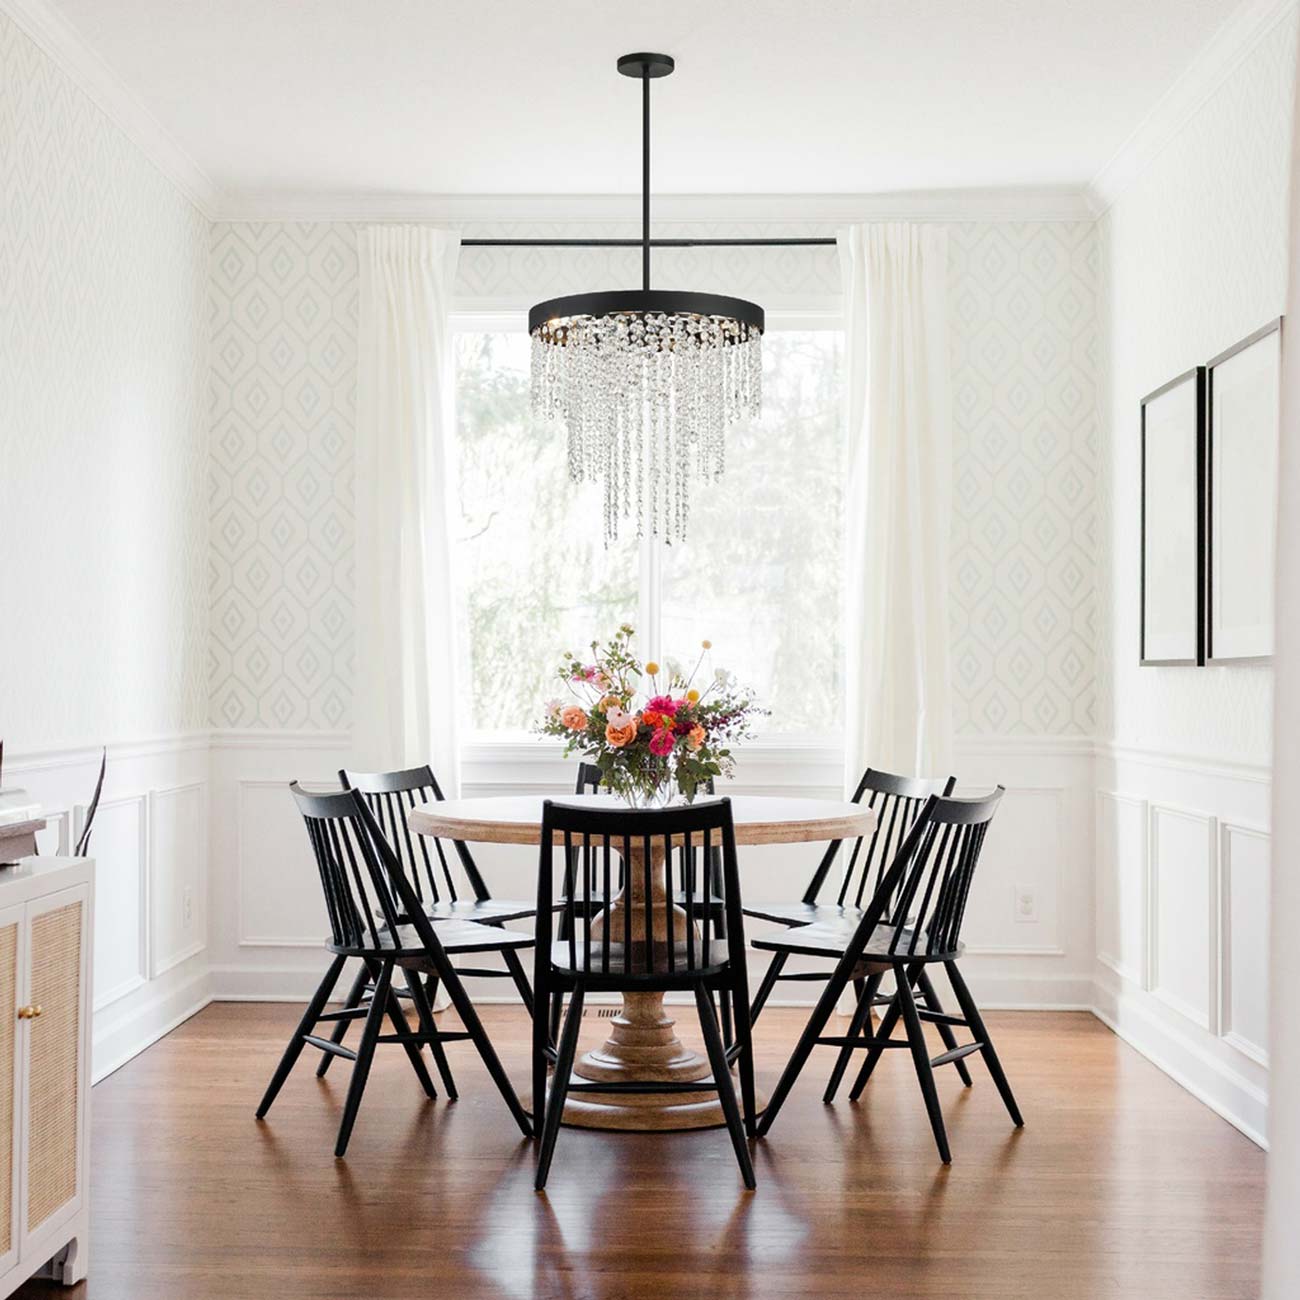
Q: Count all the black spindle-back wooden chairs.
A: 6